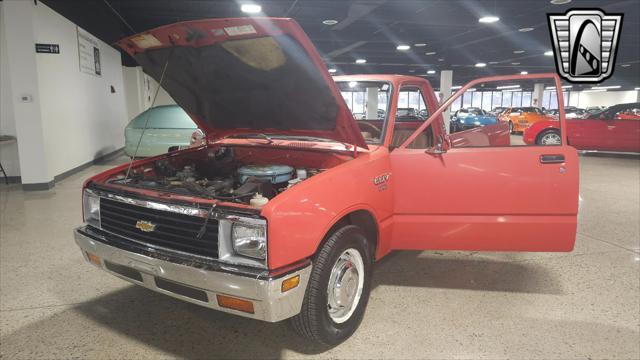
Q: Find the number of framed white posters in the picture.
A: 1